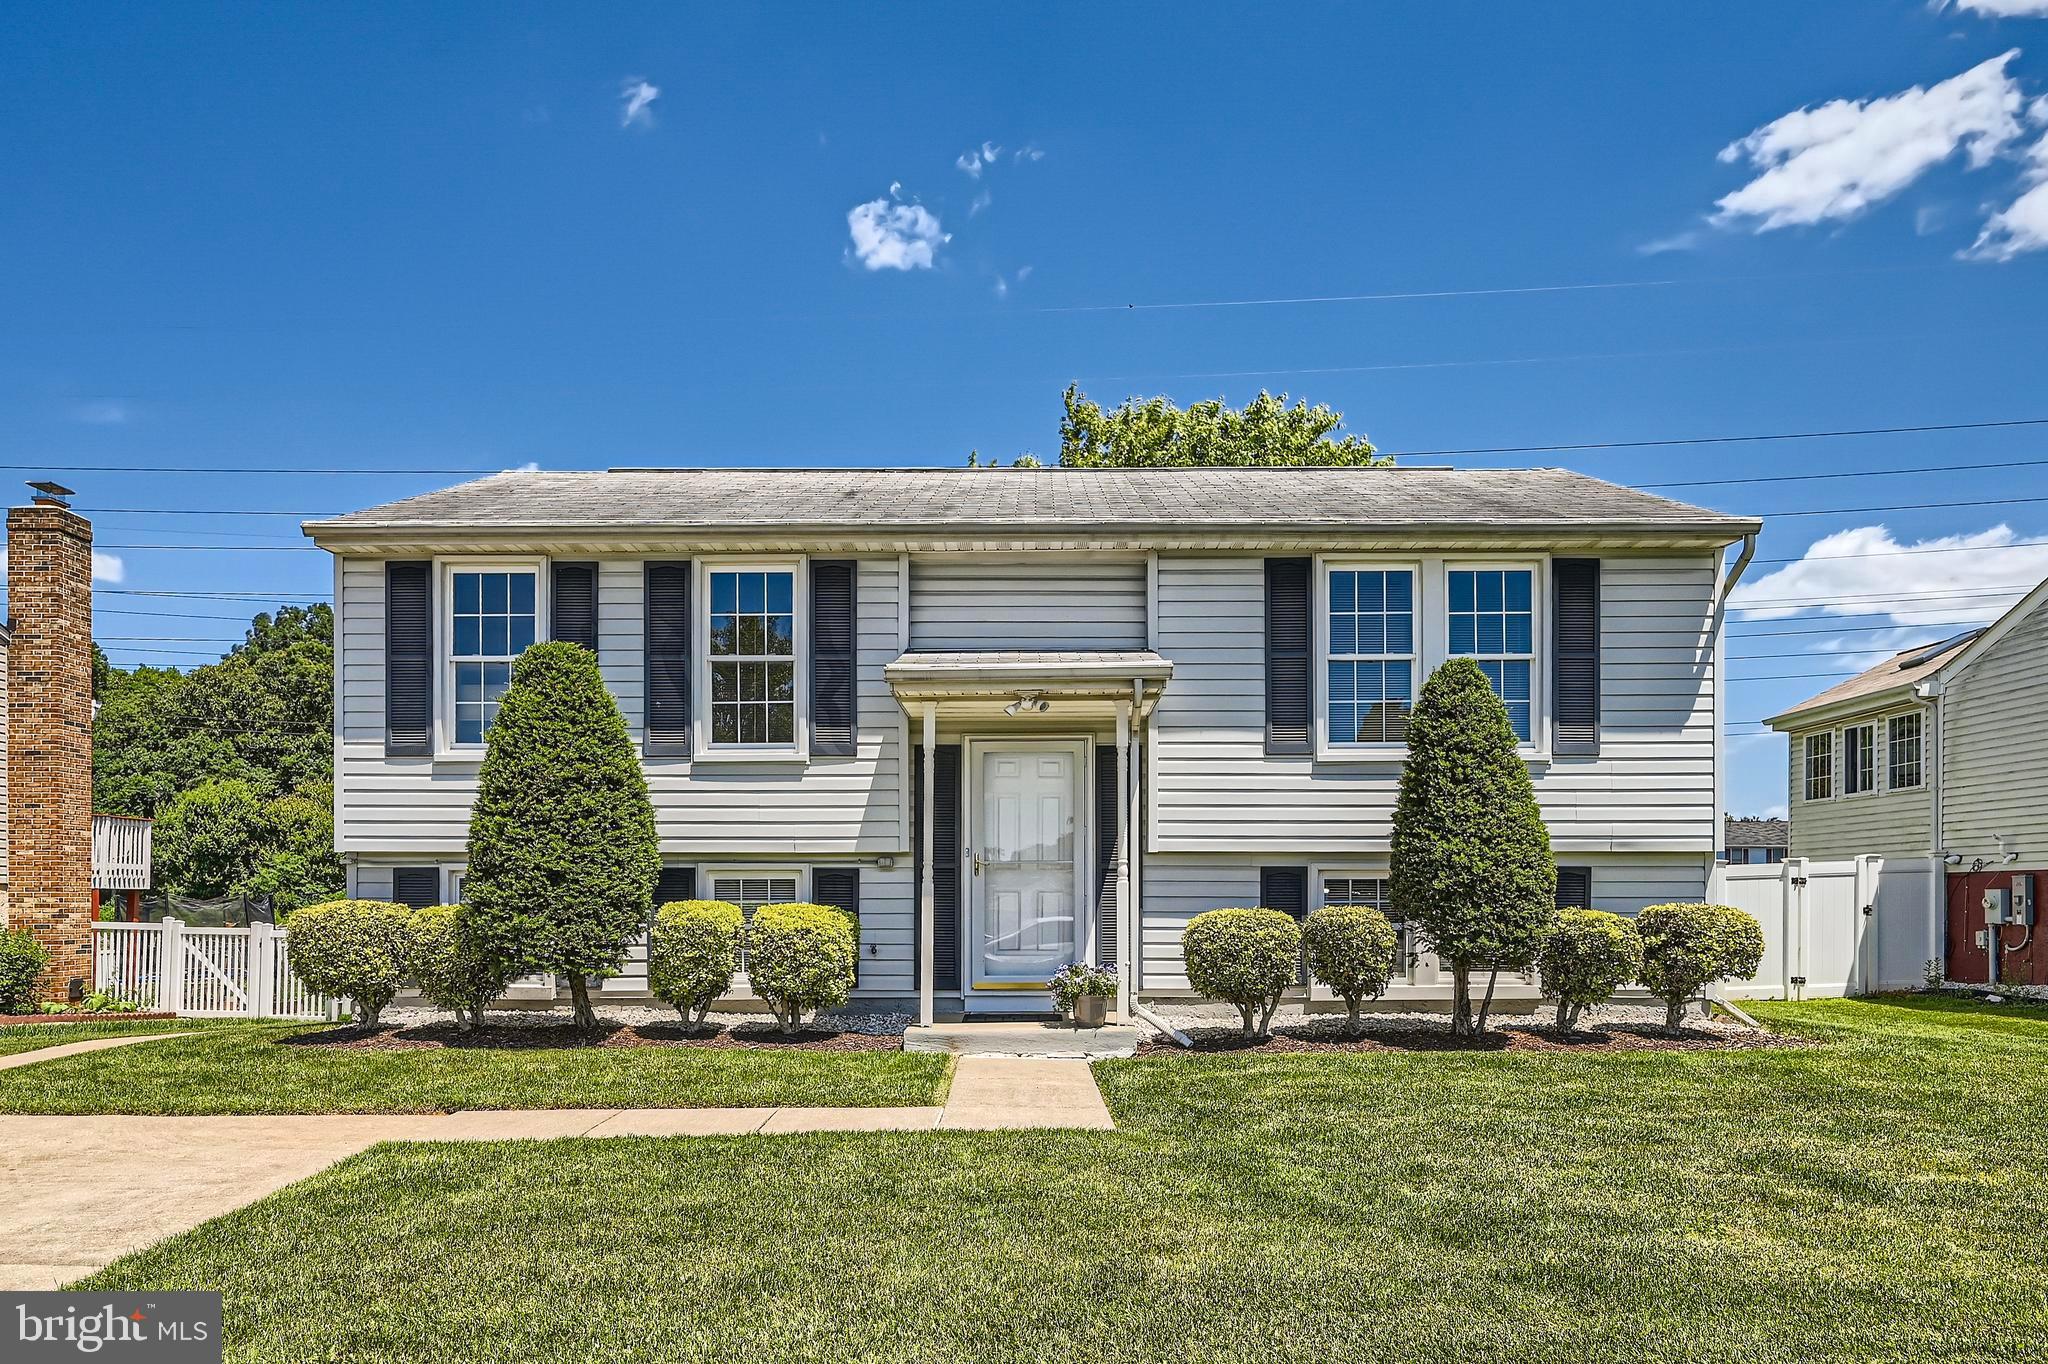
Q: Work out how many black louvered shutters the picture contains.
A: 13